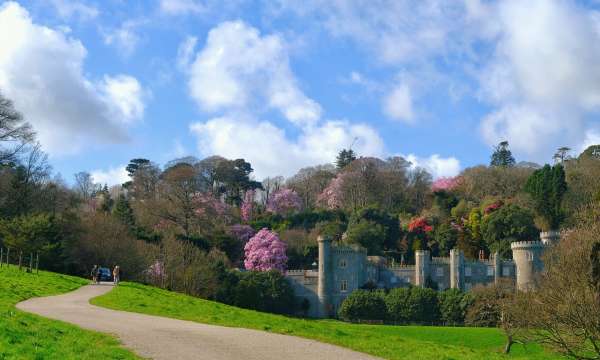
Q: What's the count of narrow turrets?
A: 4